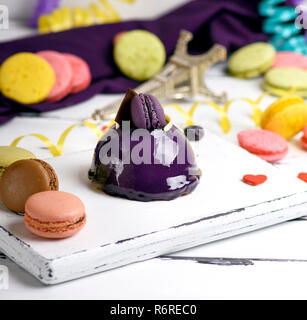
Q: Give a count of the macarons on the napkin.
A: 5